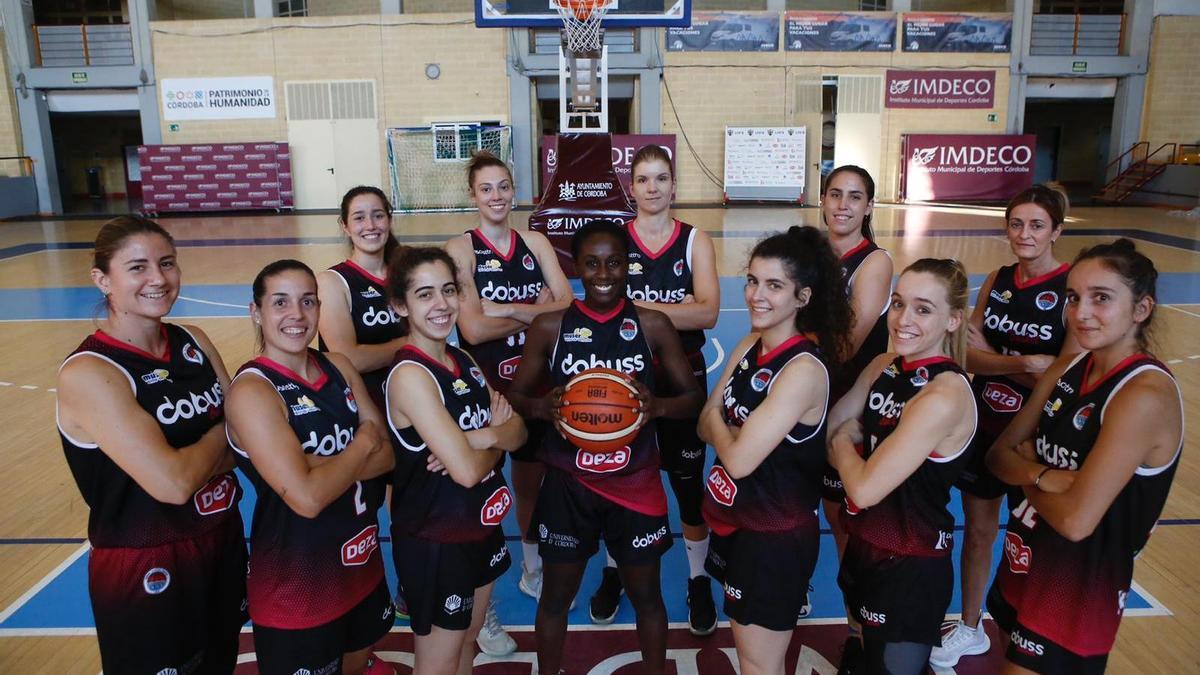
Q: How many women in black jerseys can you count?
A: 12